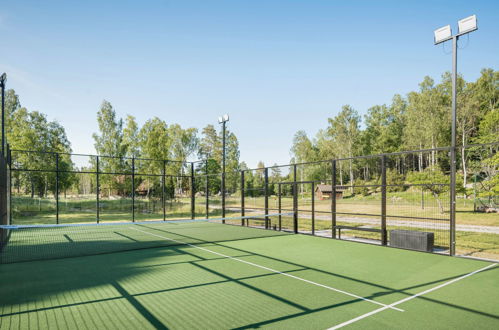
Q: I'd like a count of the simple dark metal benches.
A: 2